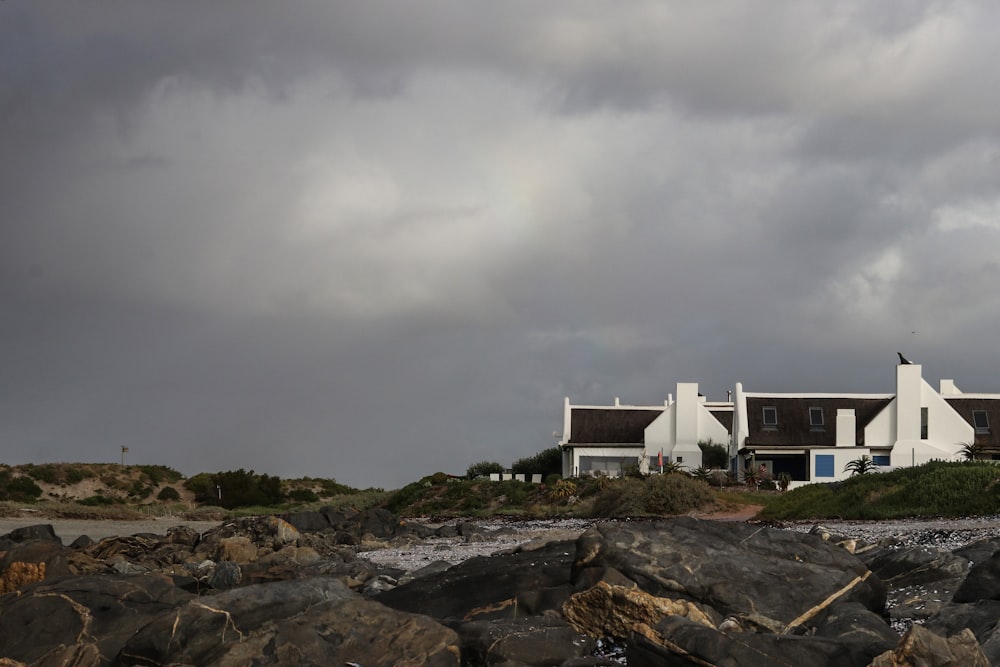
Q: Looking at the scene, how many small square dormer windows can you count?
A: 3